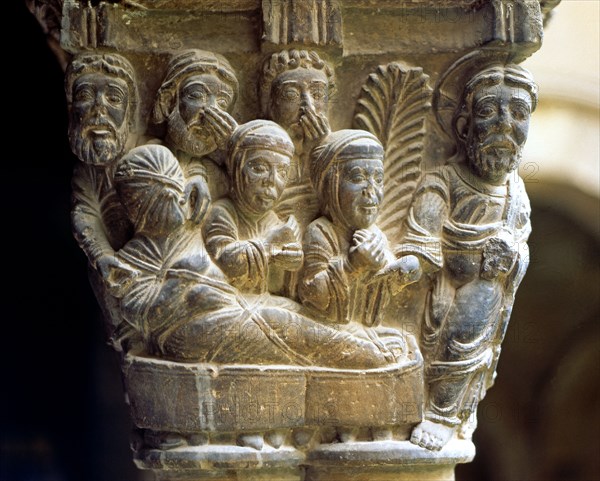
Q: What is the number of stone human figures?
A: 7